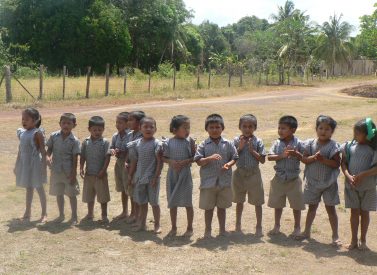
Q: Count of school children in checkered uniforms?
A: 12